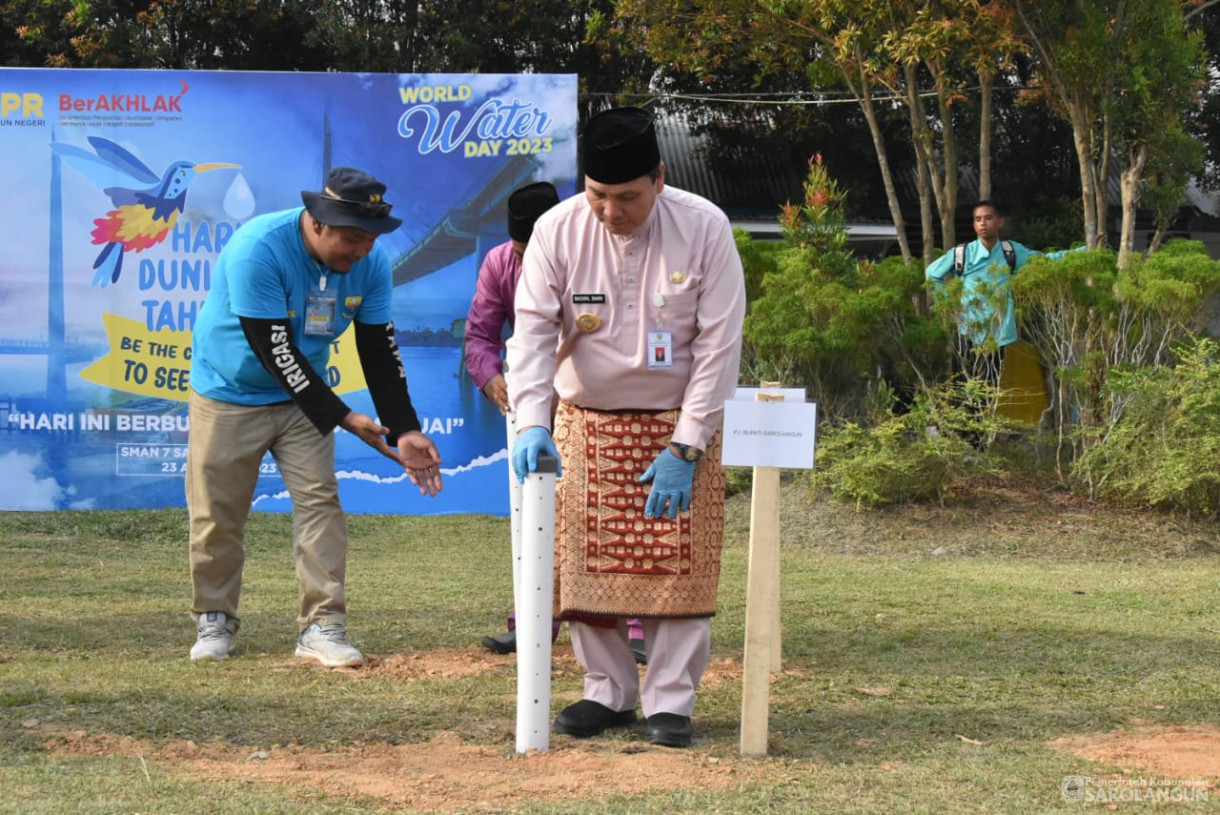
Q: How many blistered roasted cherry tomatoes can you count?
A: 0